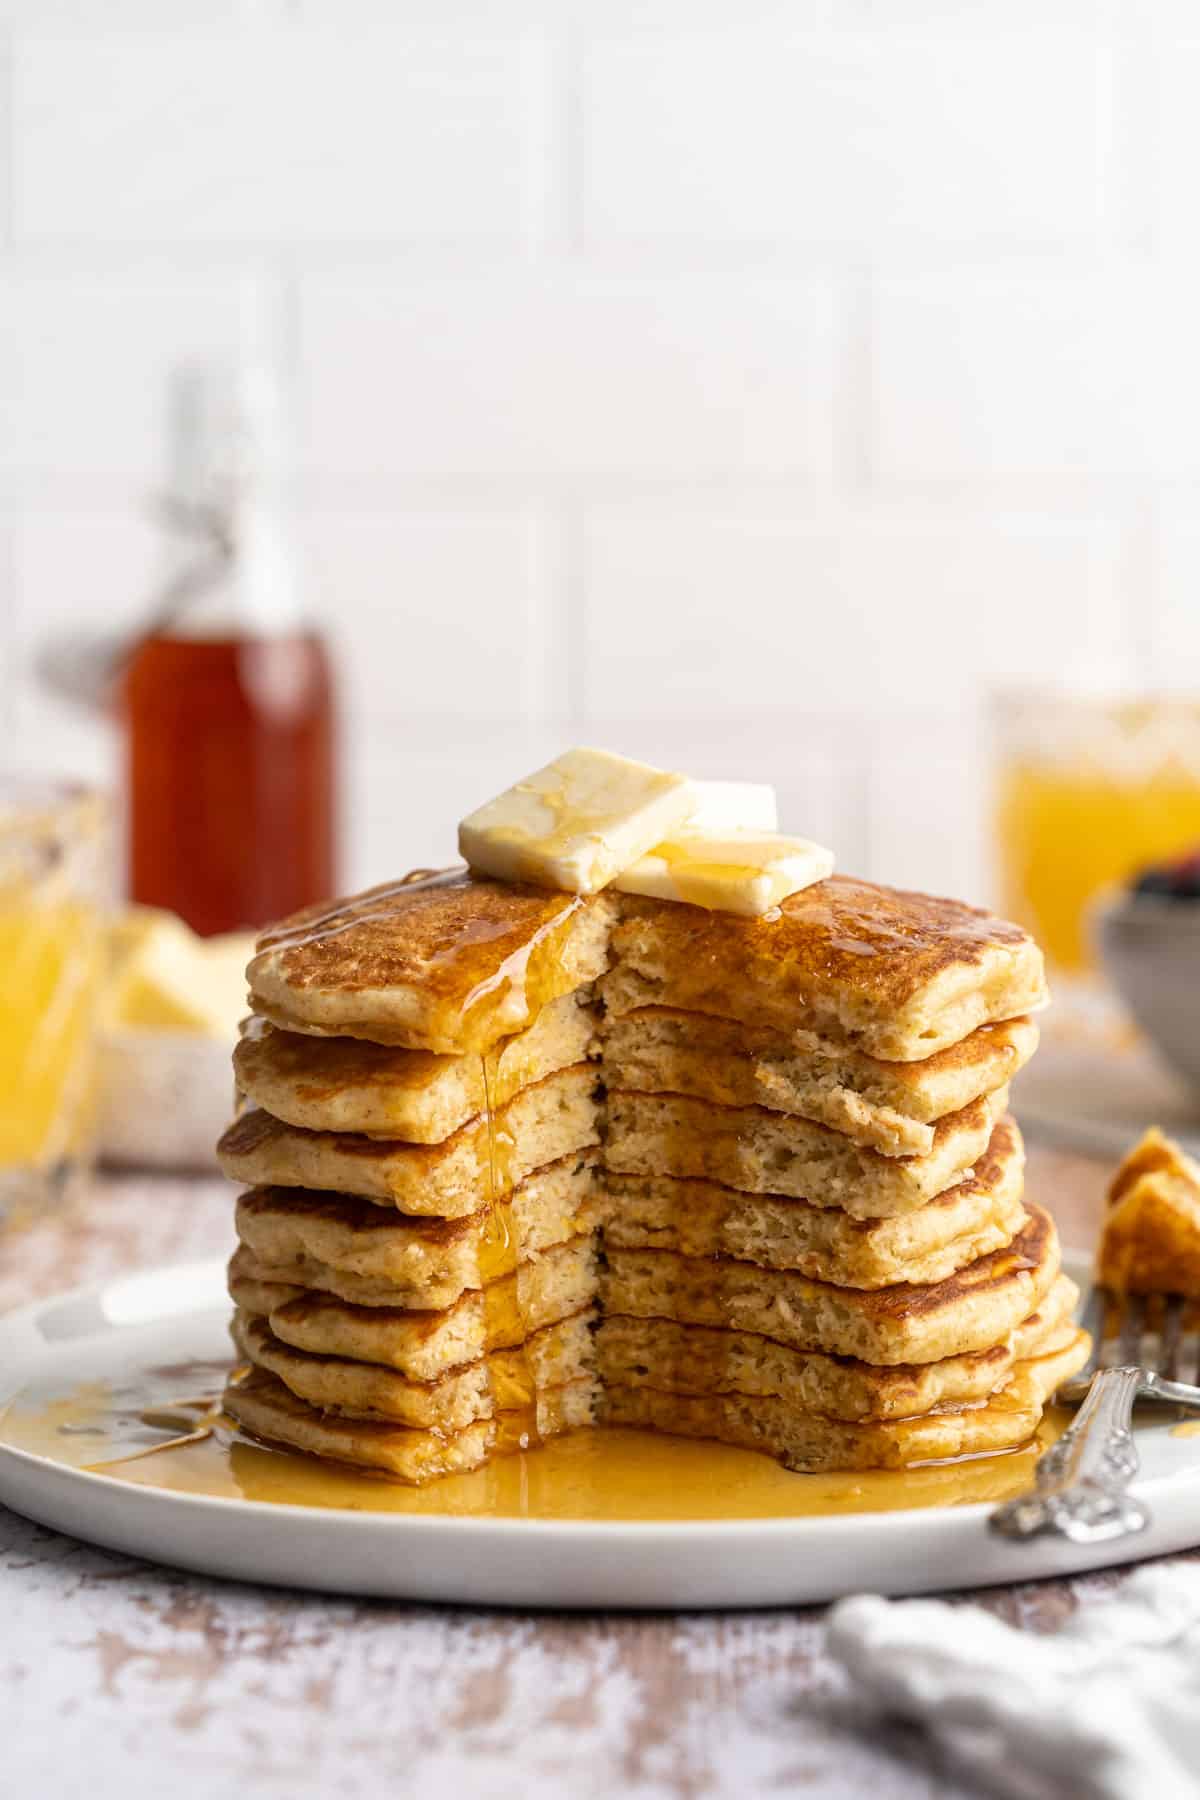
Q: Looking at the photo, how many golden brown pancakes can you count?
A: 7